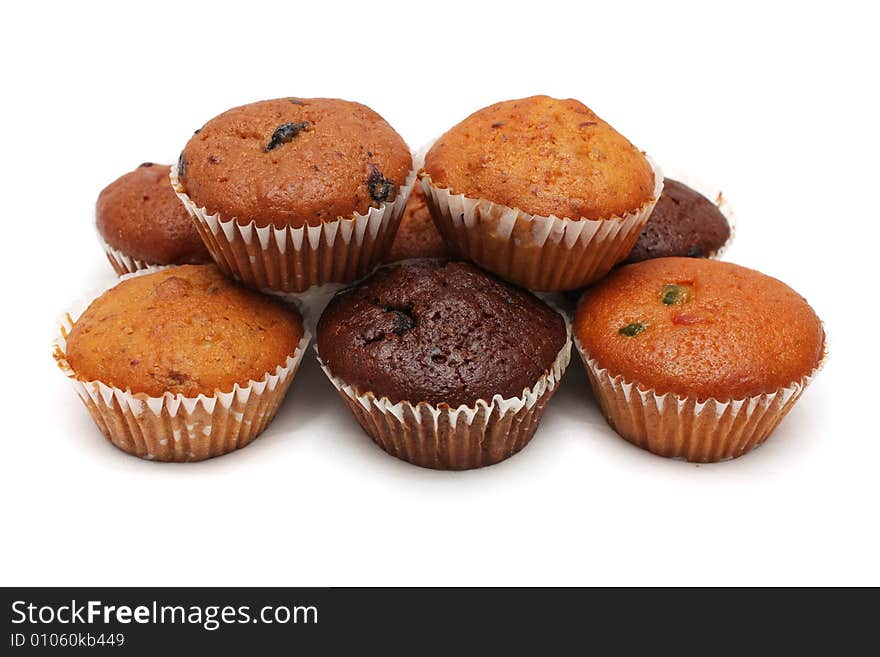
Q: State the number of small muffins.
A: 8